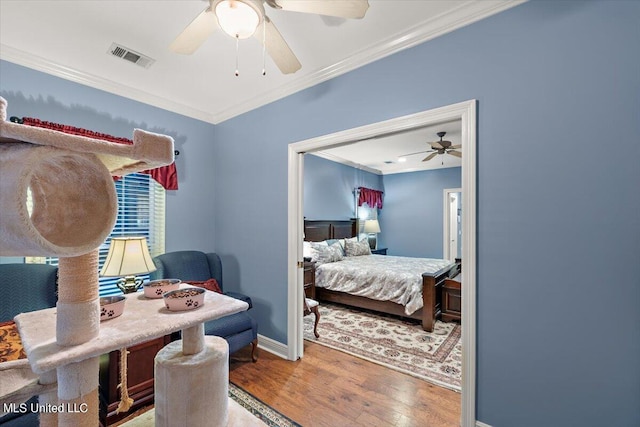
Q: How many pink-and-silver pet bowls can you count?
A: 3